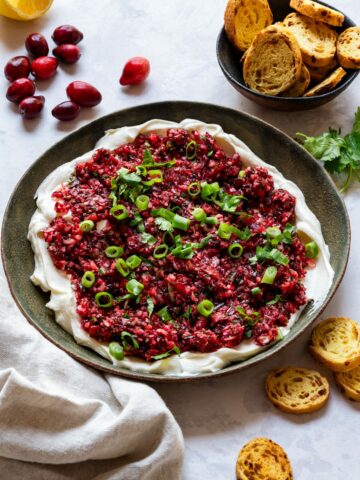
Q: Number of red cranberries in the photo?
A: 10